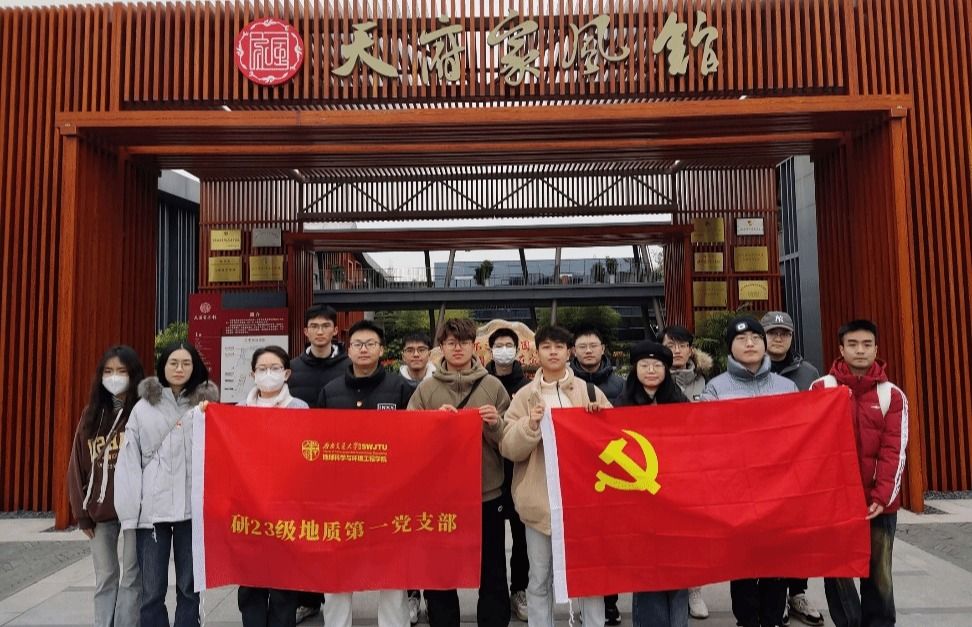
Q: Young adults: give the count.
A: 15